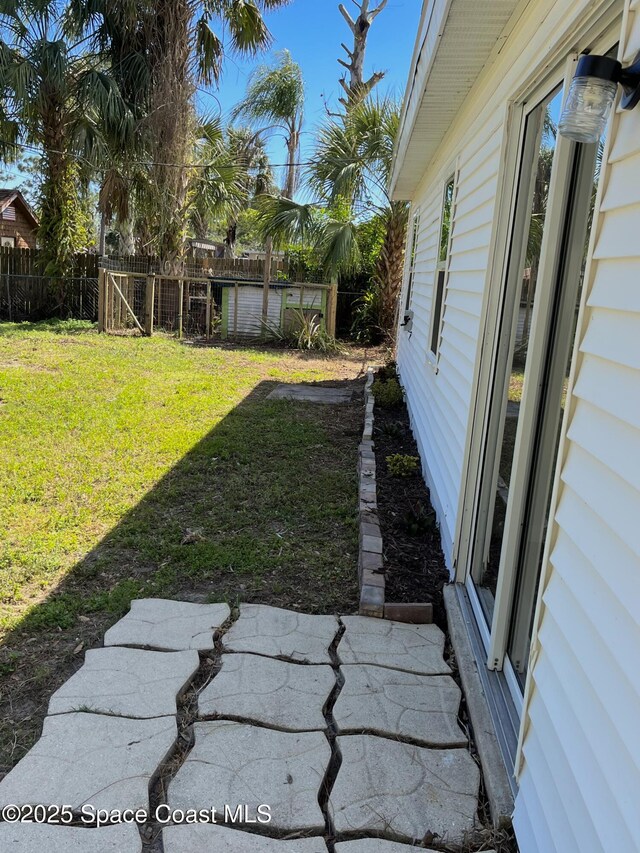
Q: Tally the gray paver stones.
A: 12